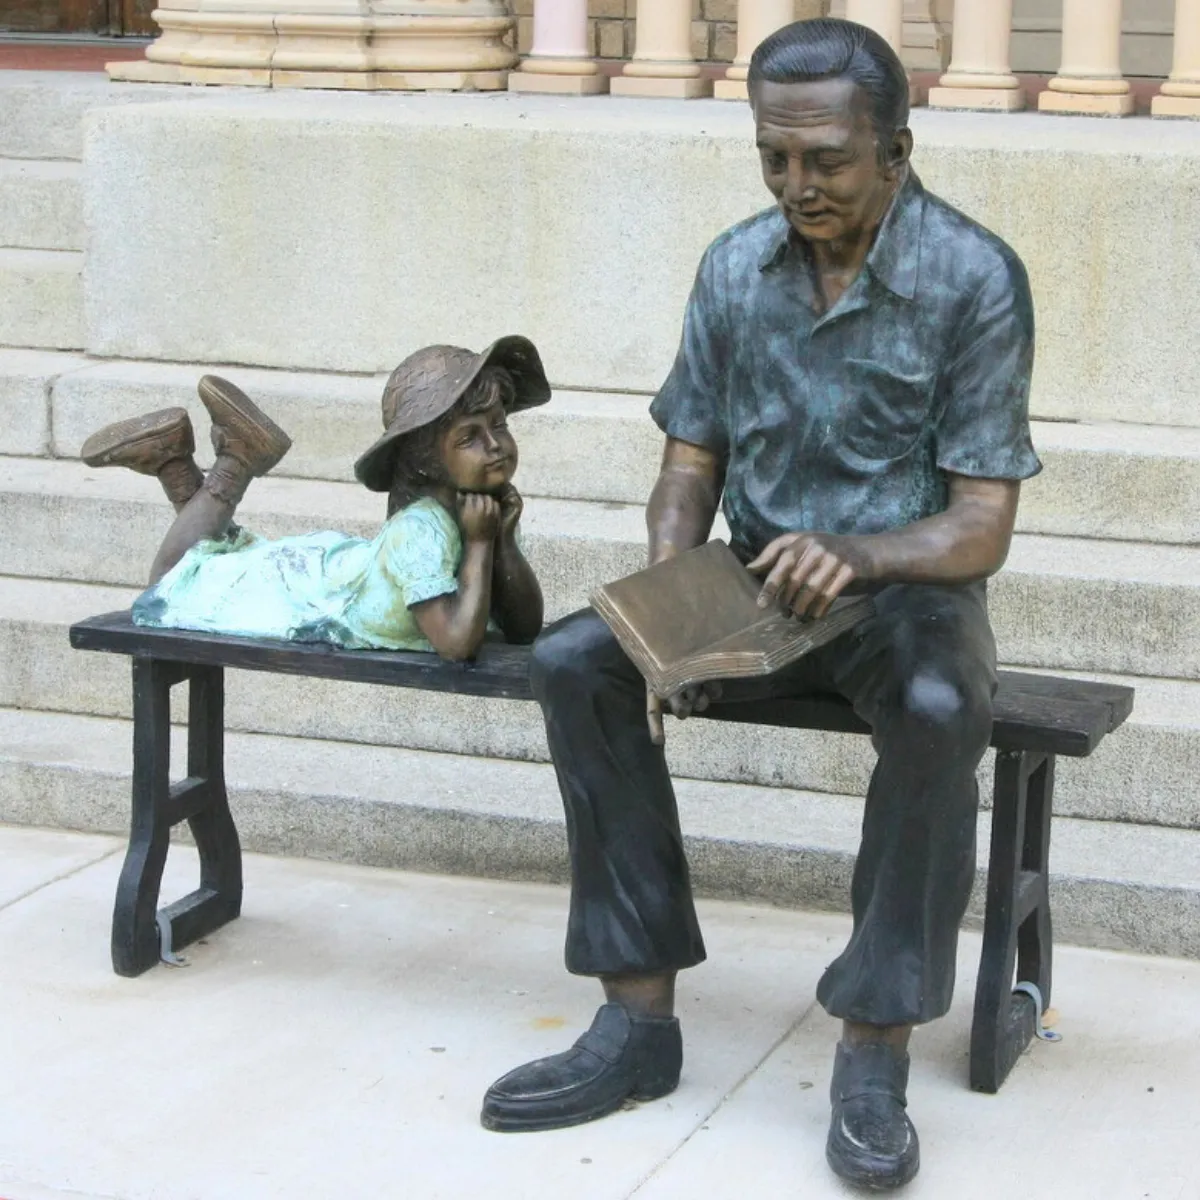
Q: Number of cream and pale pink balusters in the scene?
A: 7